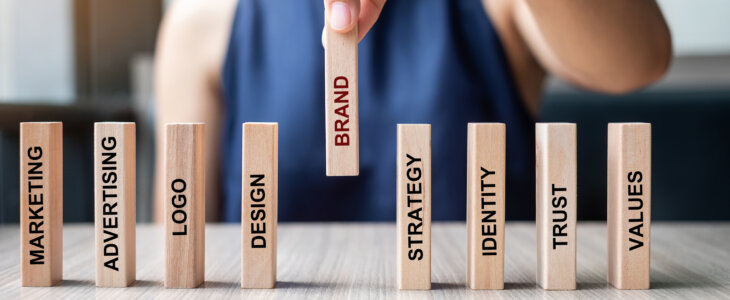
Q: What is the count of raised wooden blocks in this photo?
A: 1